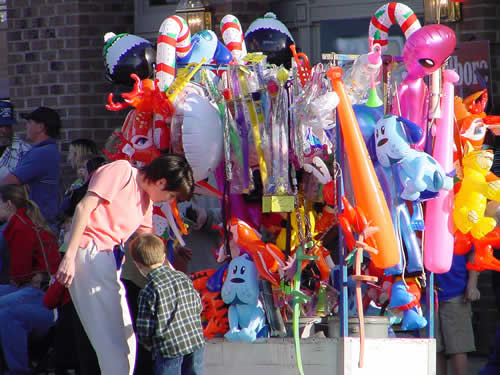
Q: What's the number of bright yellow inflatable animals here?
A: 1